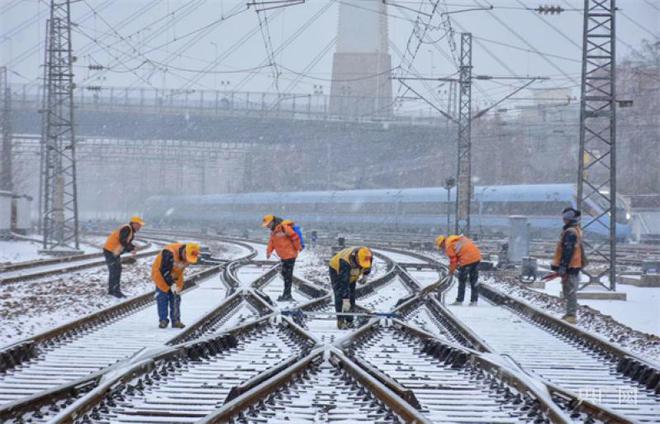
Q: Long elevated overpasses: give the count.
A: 1